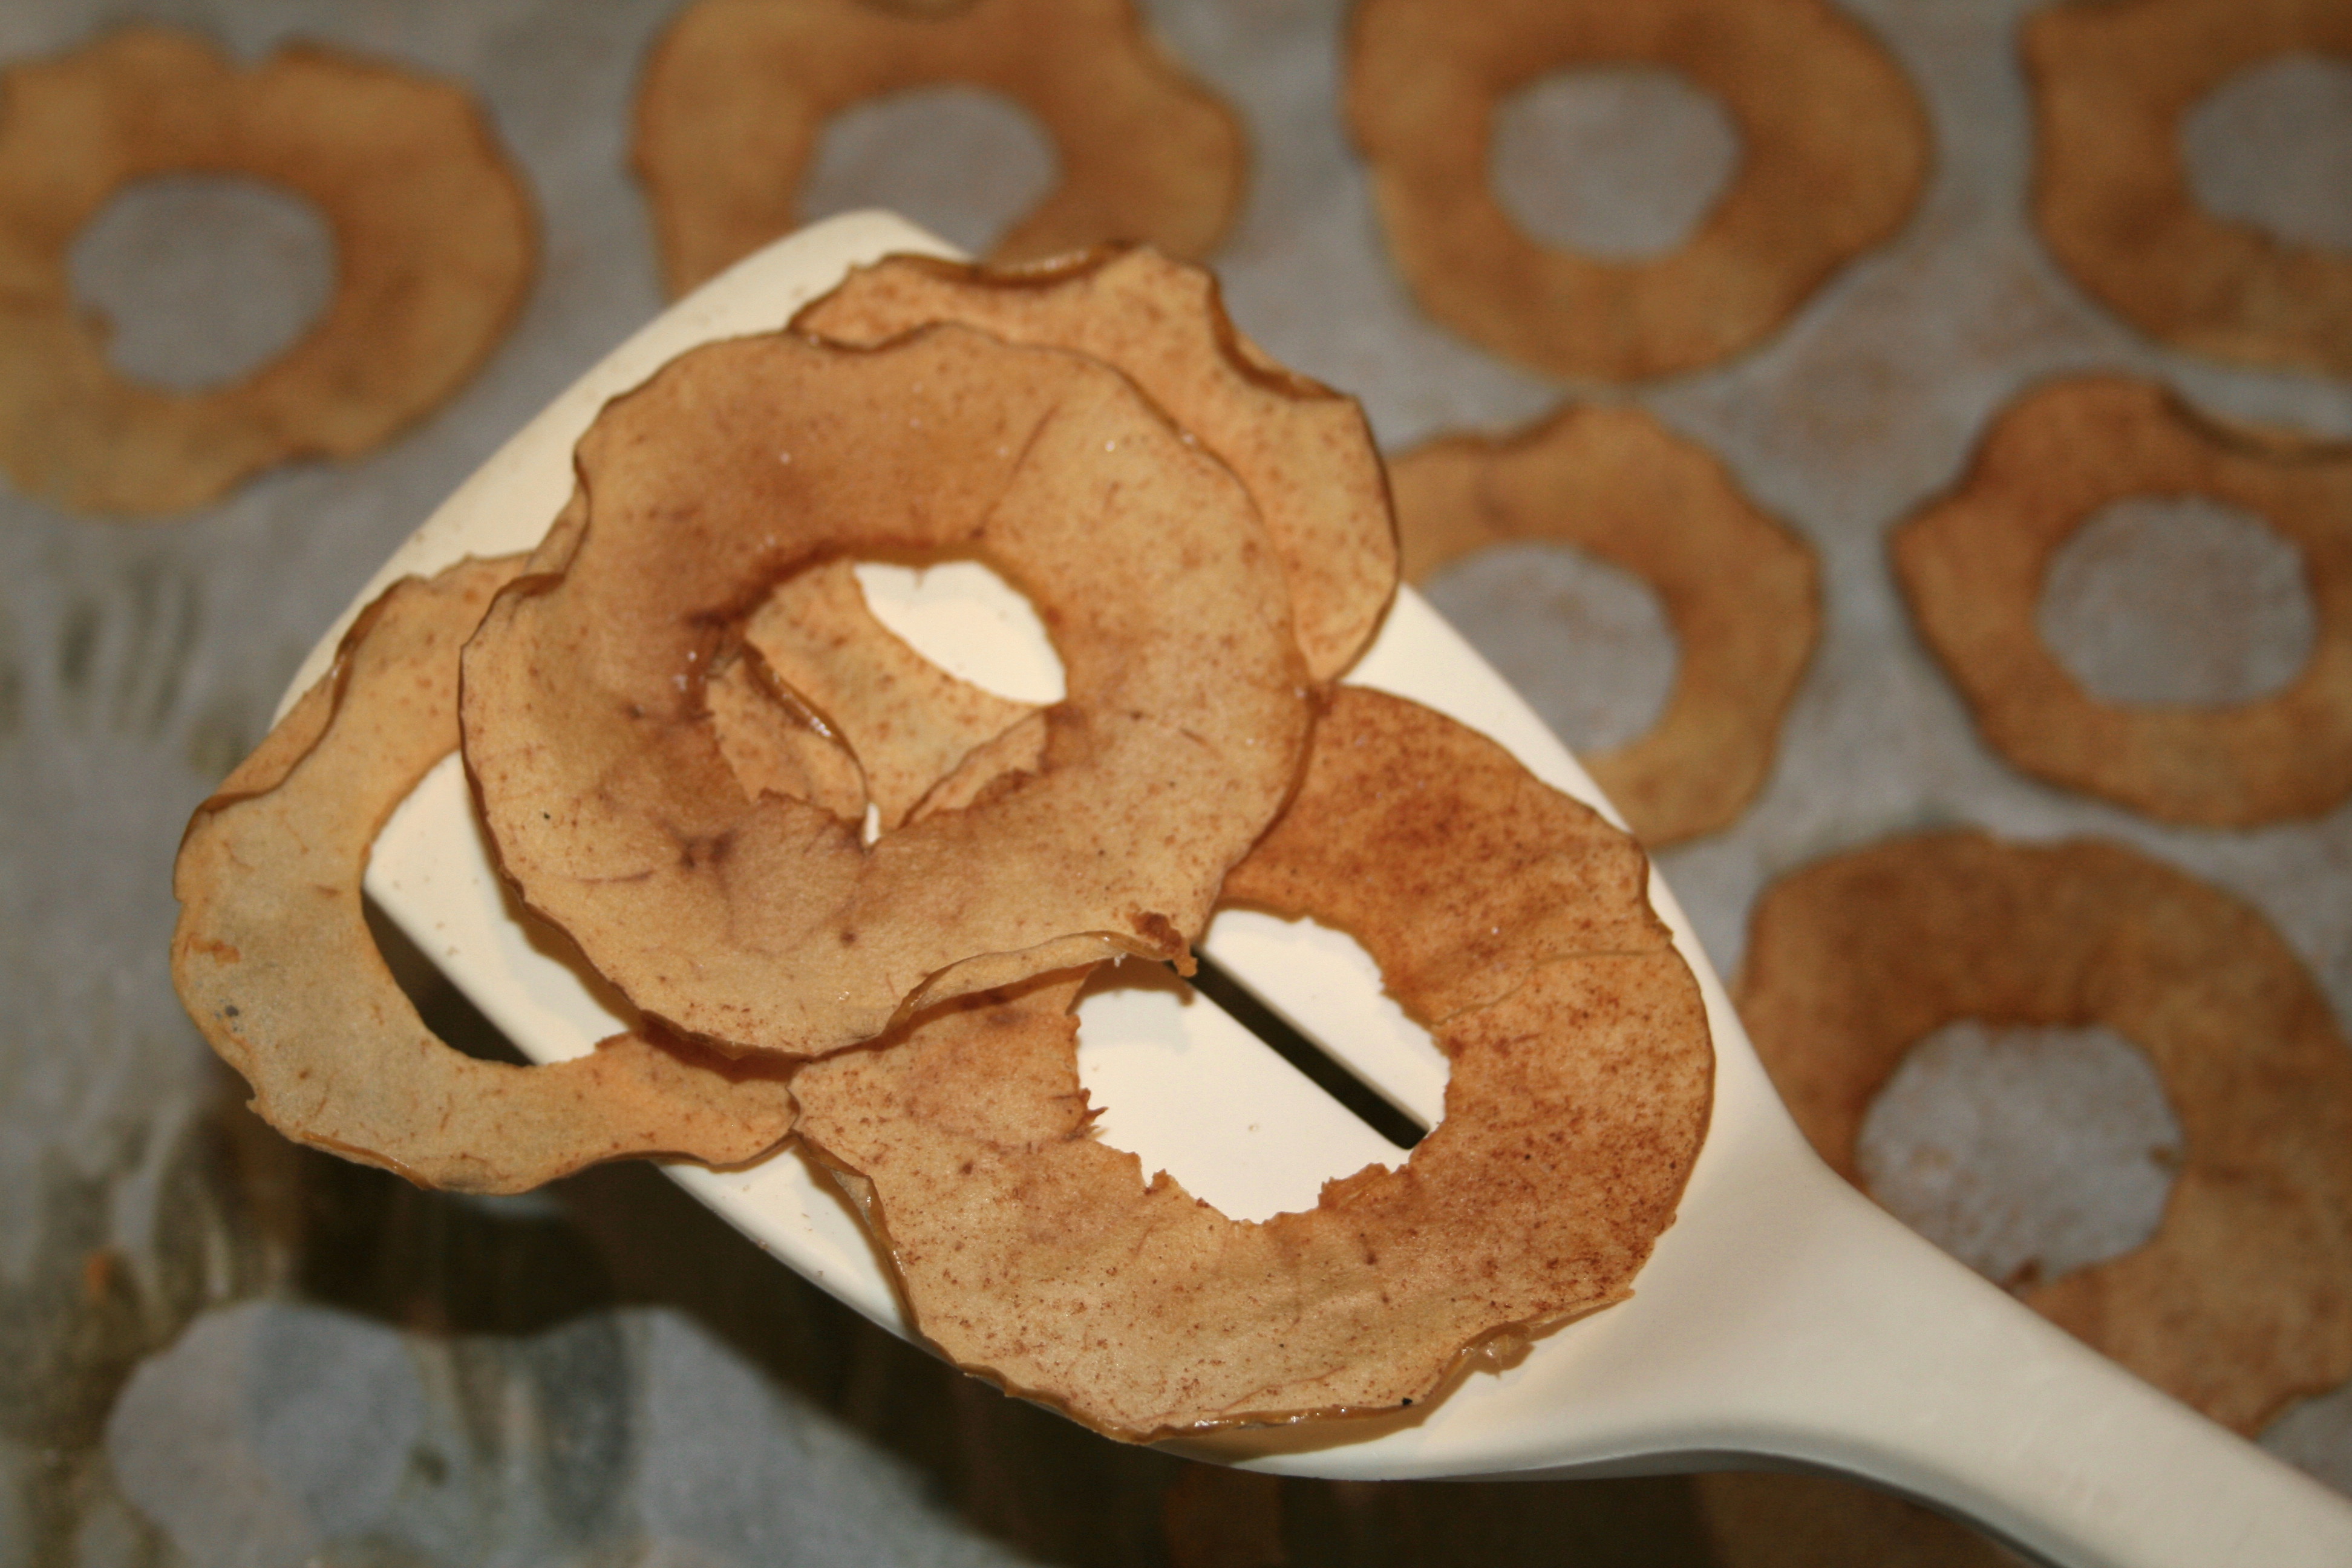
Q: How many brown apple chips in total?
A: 11